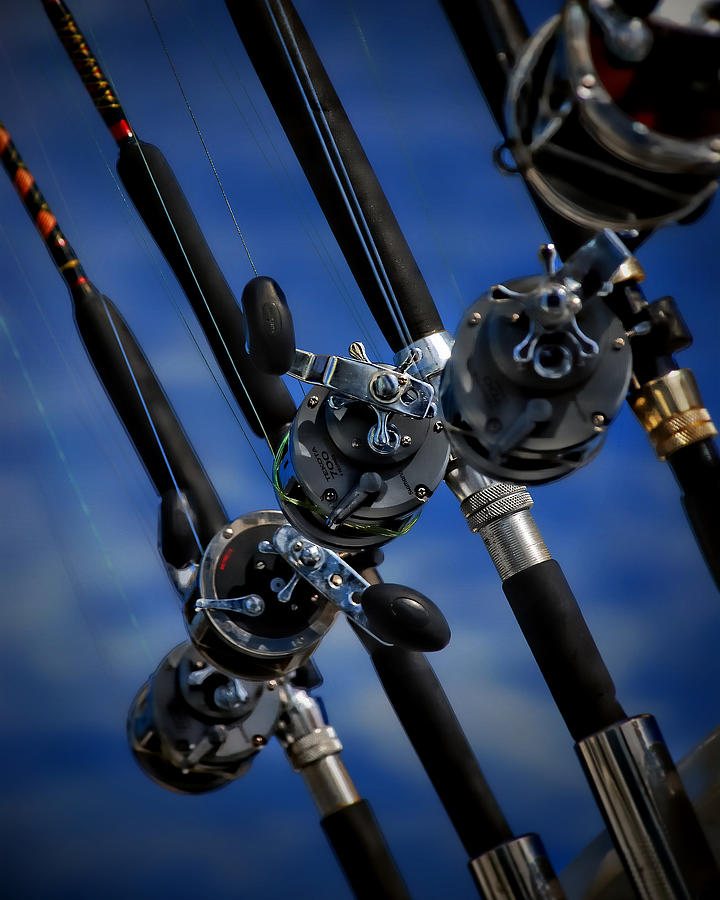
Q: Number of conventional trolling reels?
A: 5